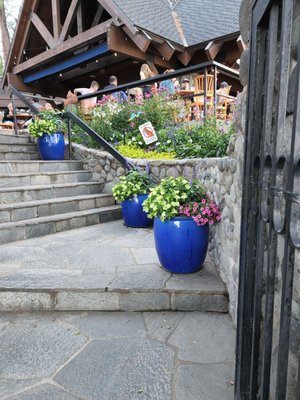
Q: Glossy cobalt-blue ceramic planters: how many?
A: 3